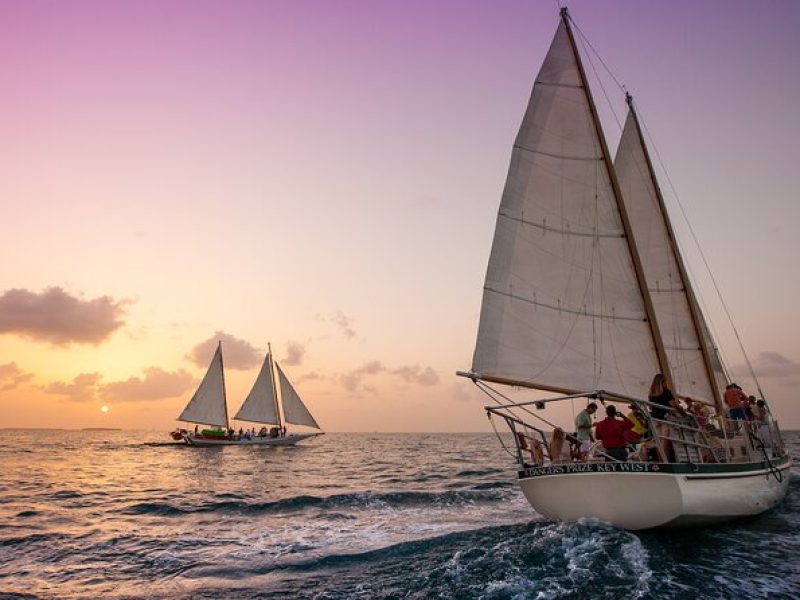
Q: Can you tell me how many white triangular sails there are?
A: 5